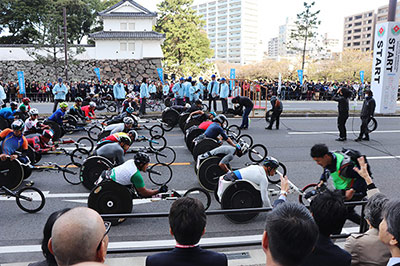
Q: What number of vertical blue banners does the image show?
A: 6